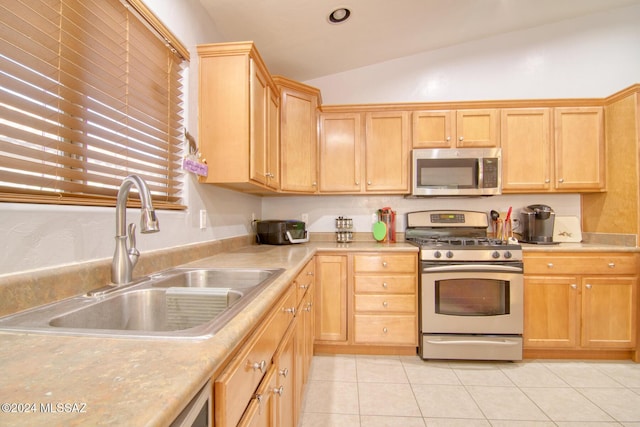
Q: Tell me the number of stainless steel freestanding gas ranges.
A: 1